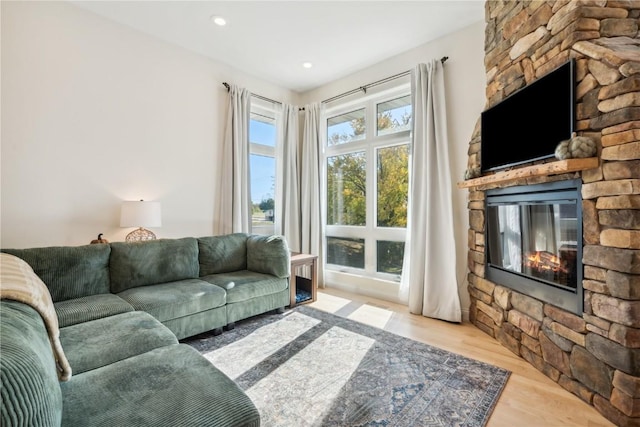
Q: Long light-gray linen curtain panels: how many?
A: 4